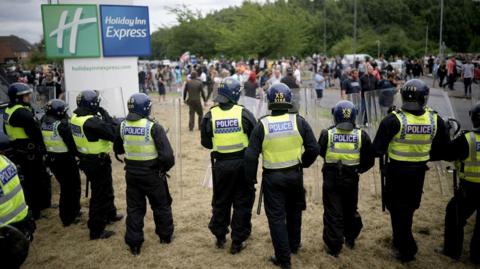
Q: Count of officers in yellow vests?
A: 10